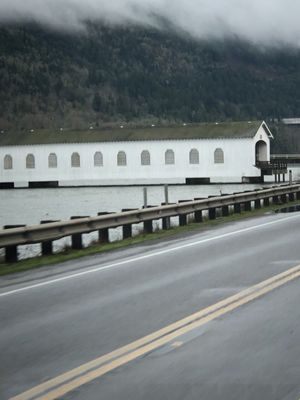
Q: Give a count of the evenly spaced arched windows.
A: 10